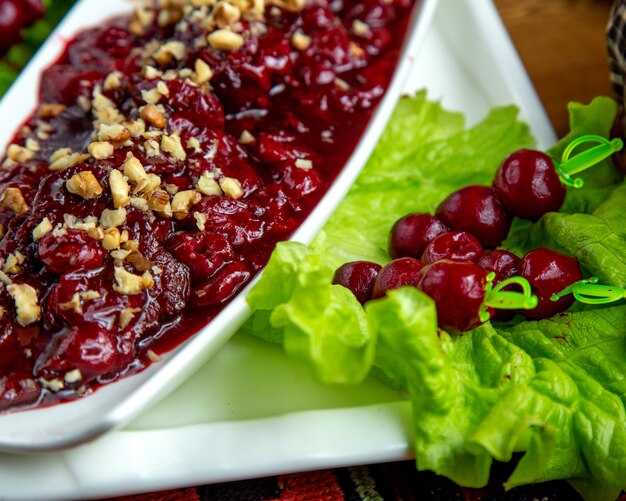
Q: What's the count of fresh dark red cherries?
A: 9